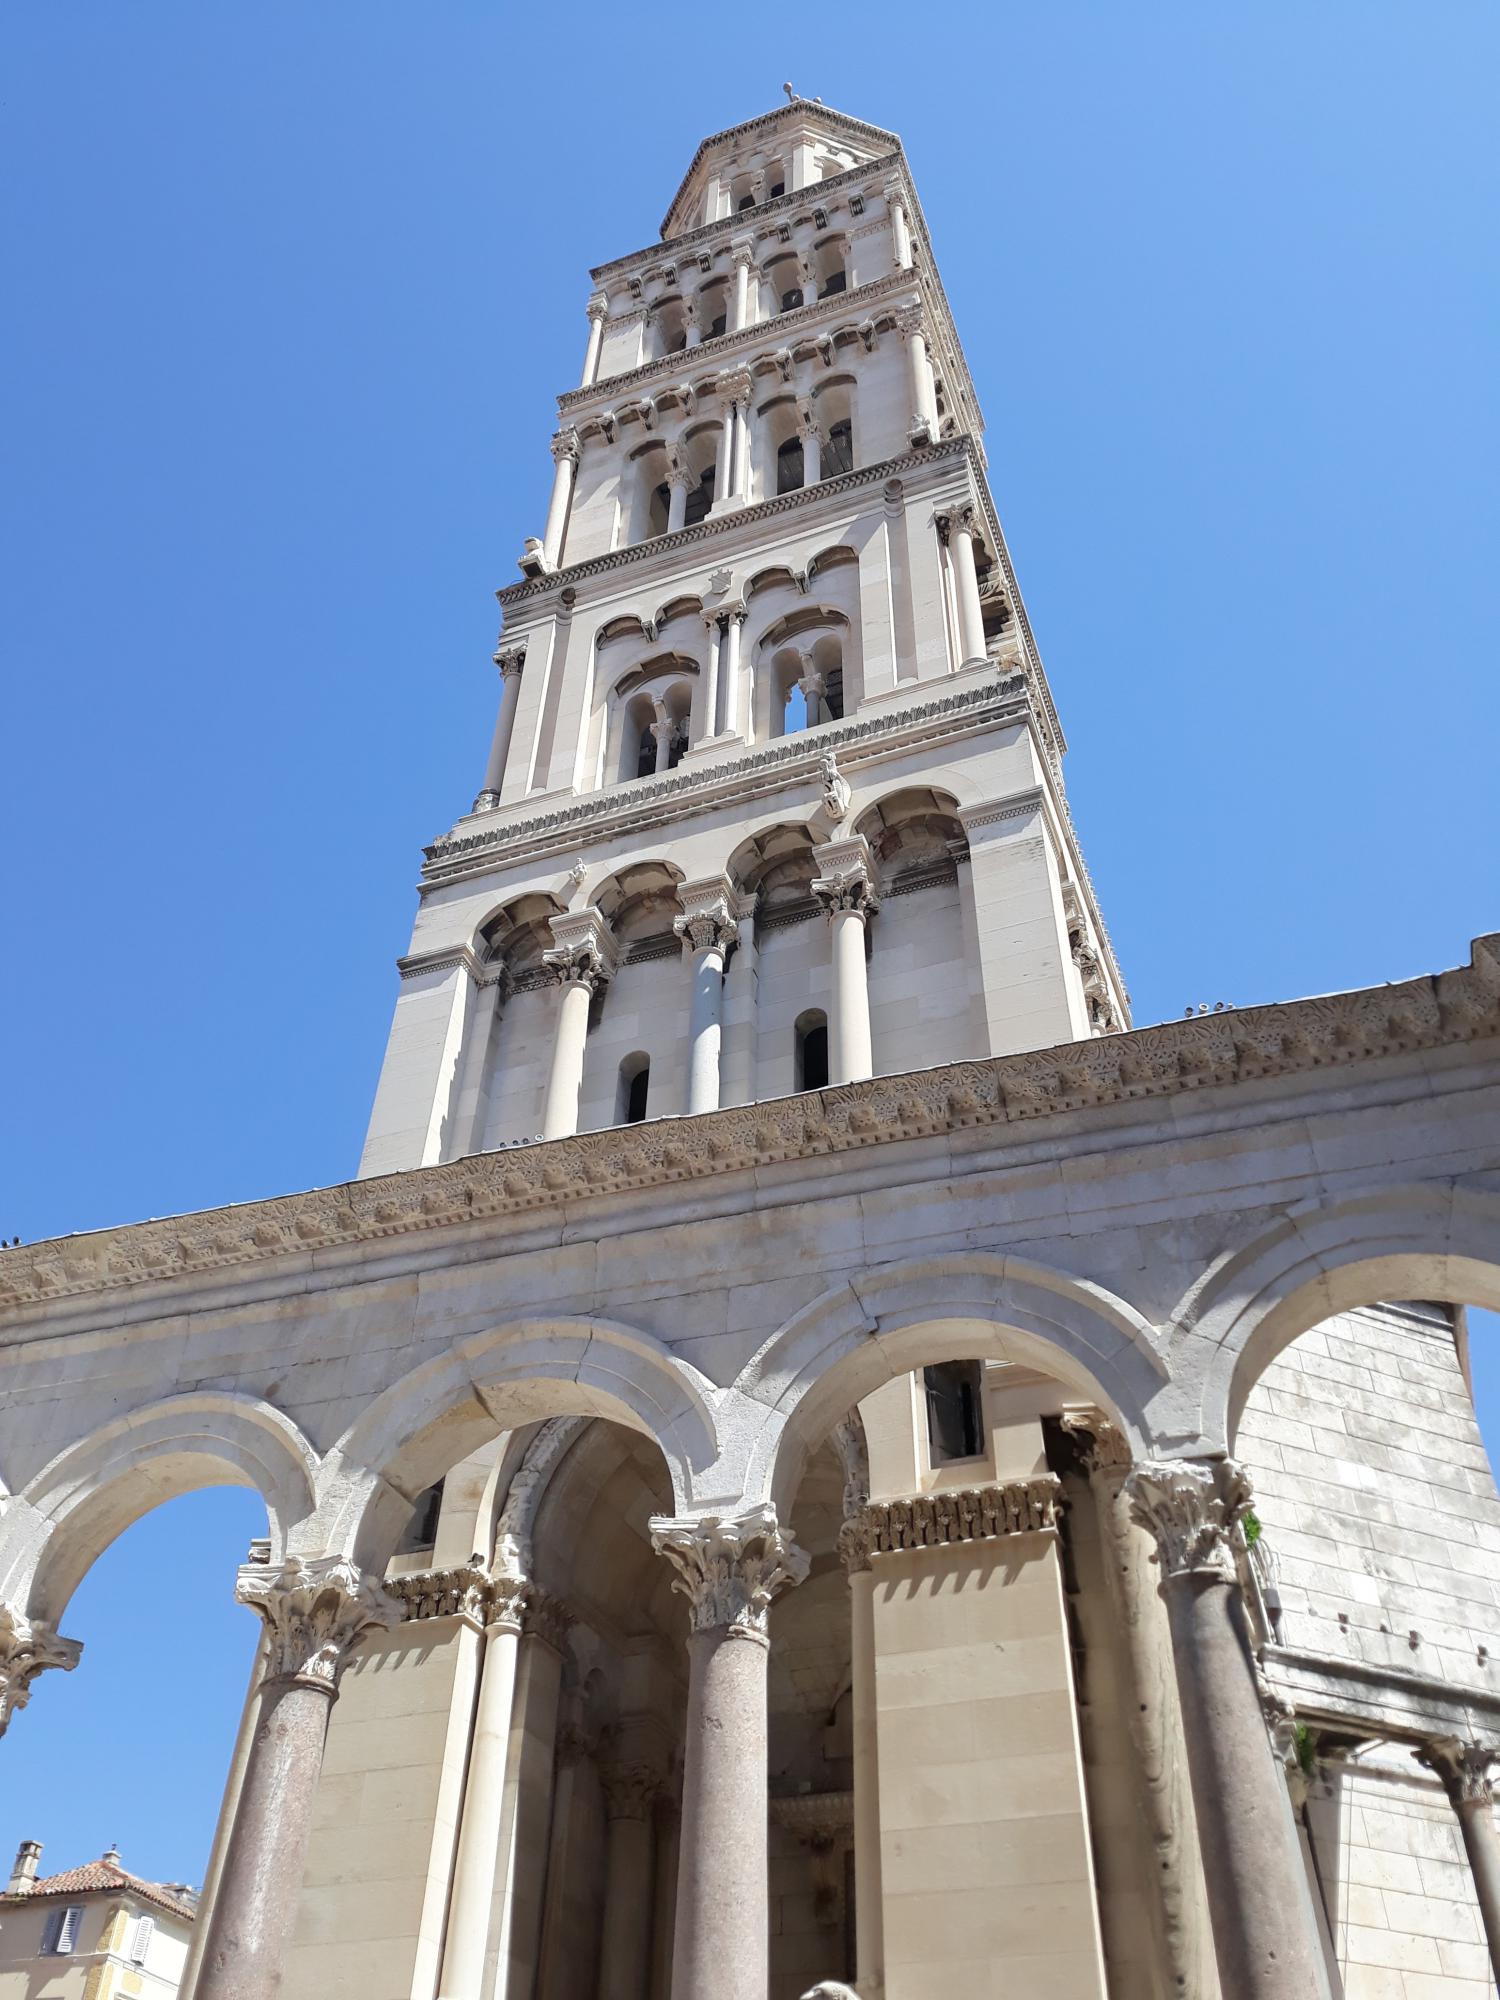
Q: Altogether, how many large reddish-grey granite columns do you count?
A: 3